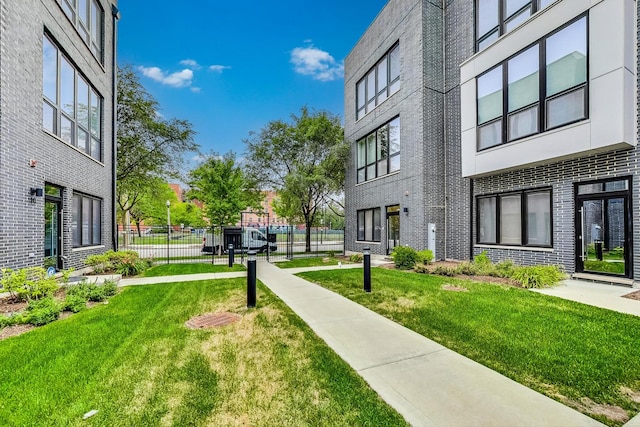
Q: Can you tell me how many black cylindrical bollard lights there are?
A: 3